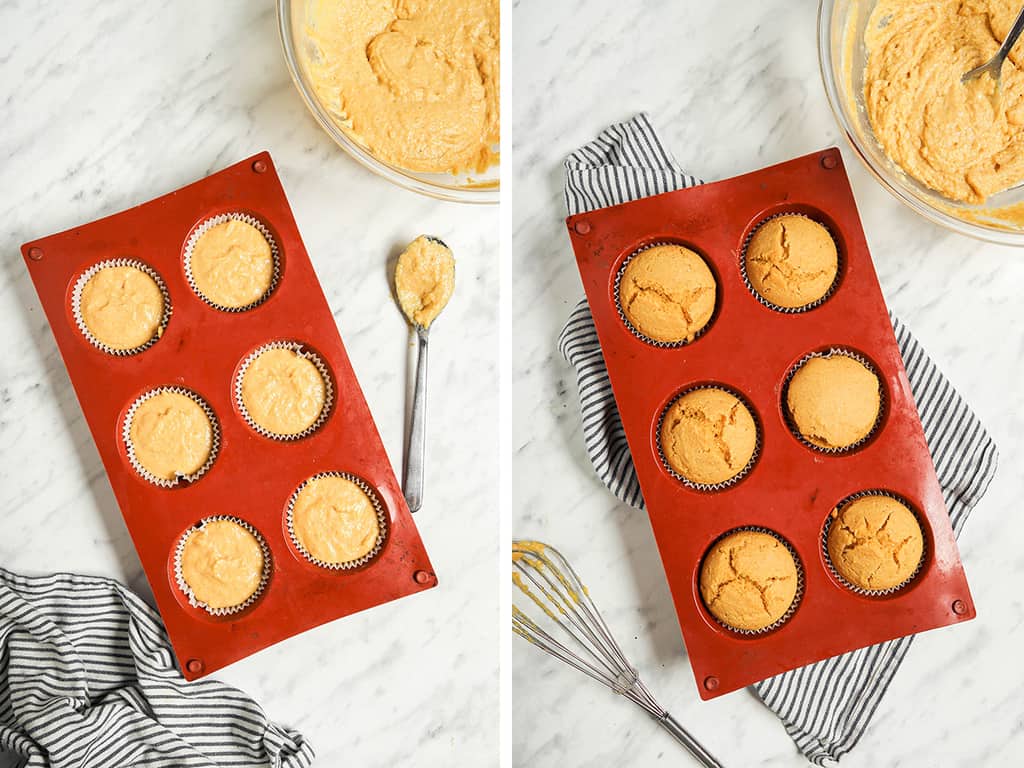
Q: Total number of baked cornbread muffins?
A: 6